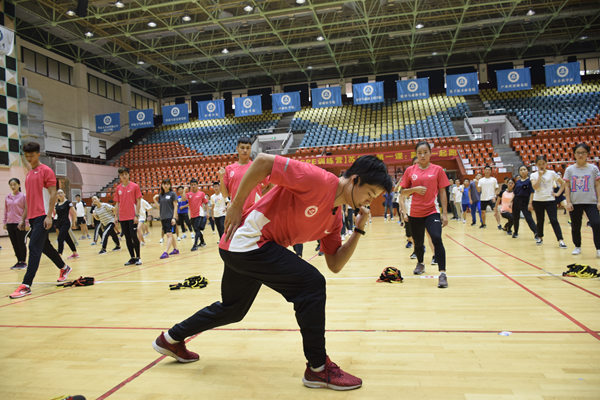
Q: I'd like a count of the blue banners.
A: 12